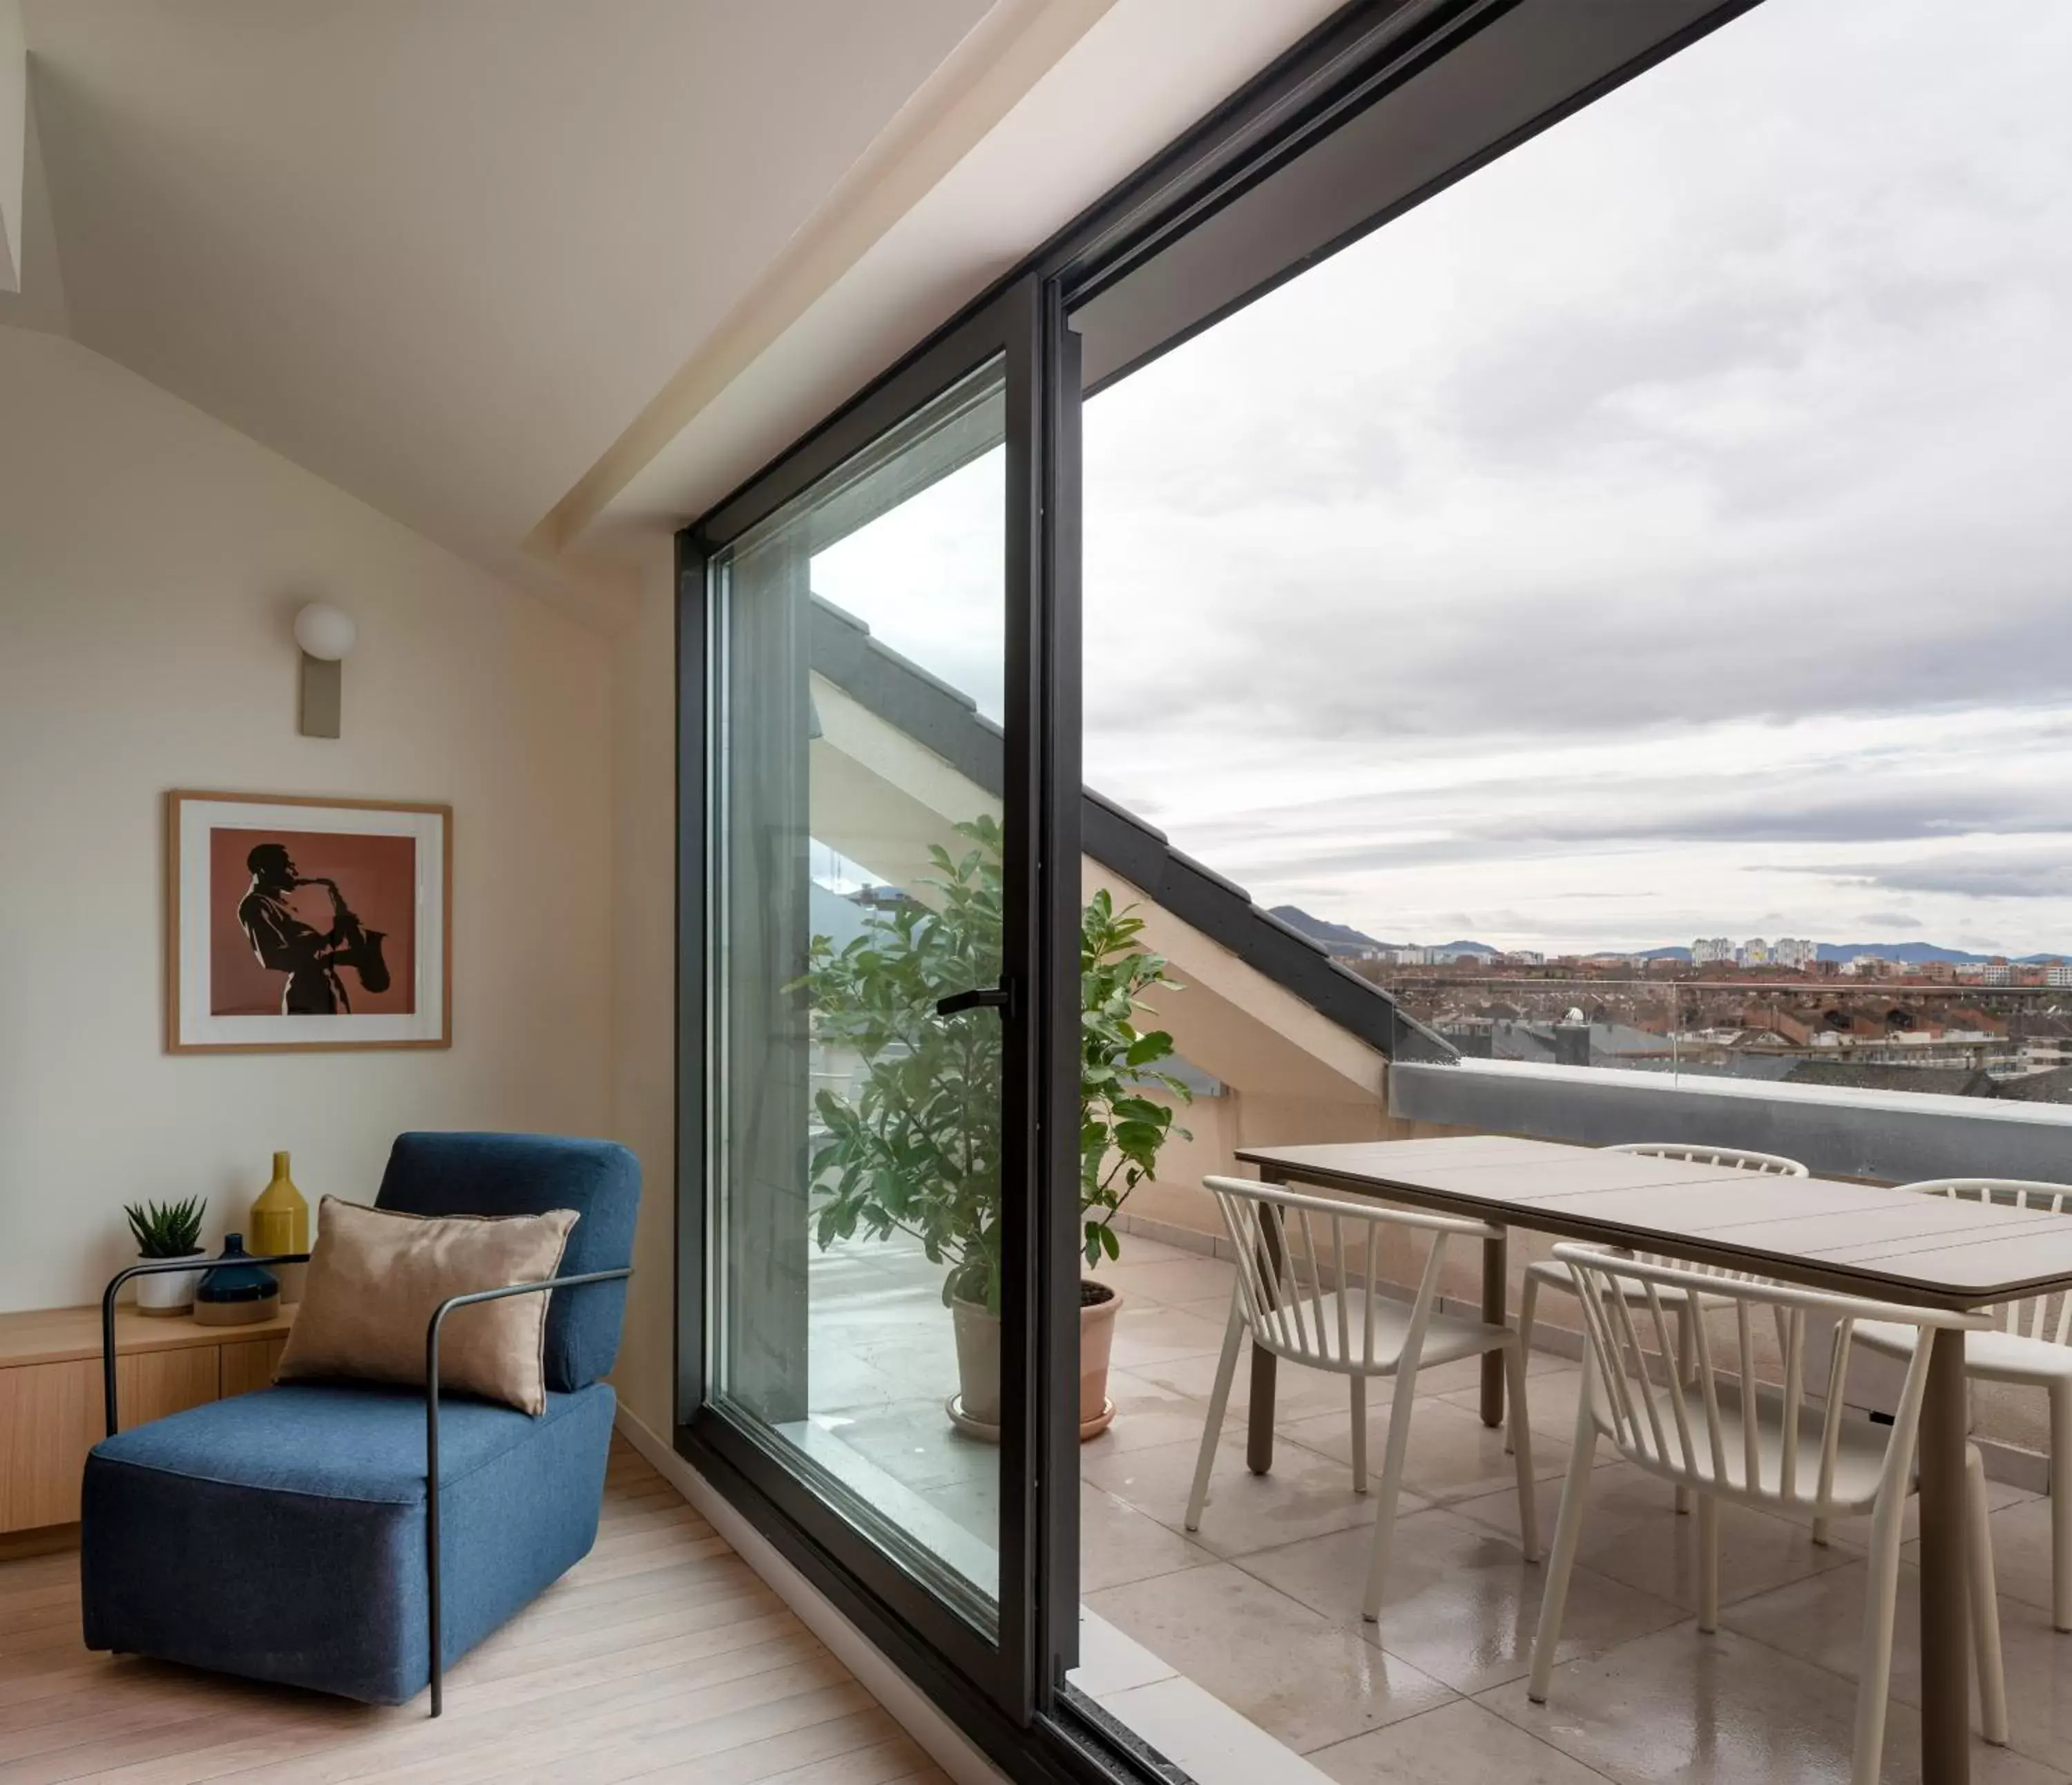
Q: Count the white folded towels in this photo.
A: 0